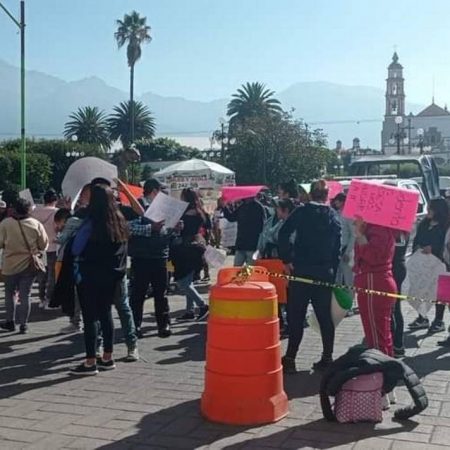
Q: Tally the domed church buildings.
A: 1